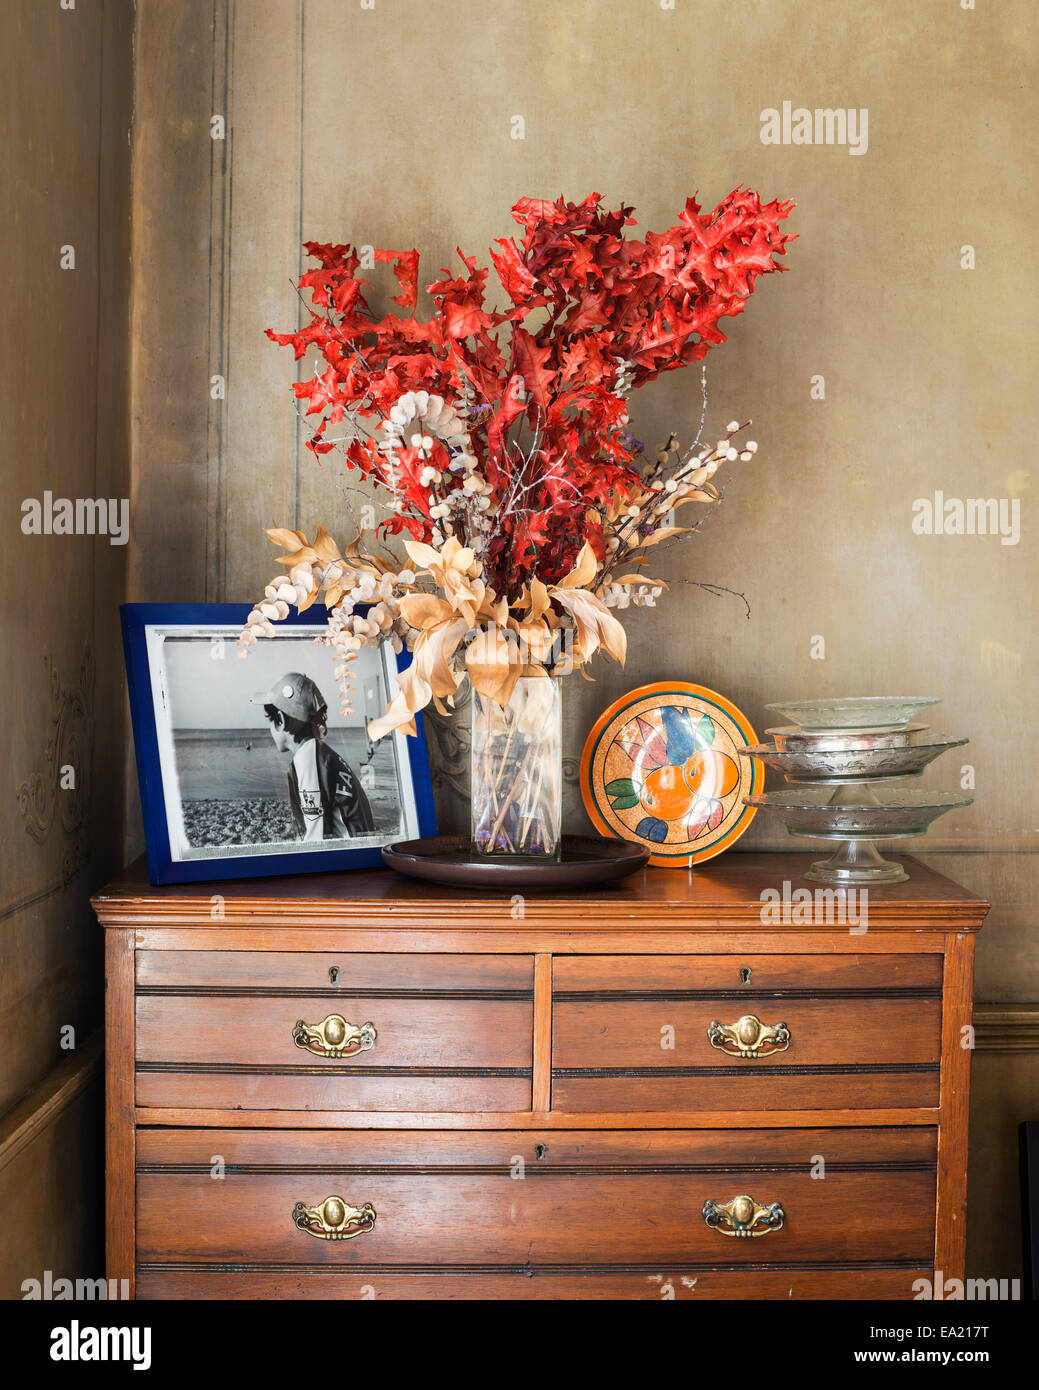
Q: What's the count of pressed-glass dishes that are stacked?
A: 3